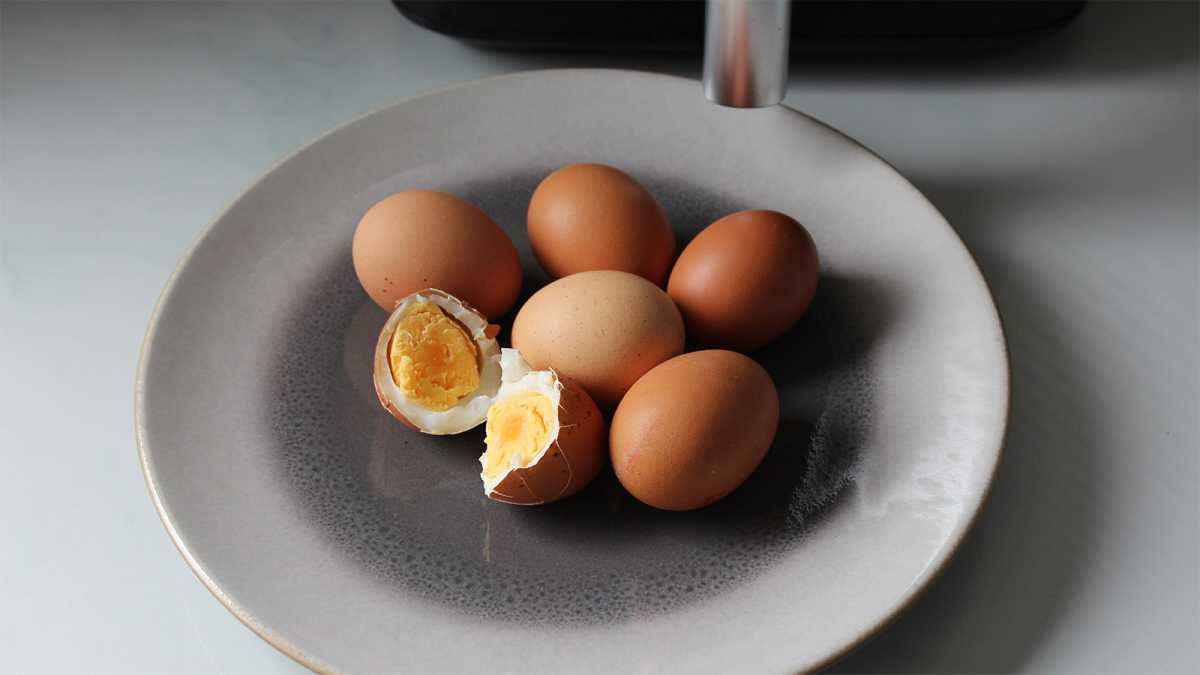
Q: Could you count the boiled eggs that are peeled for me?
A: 1